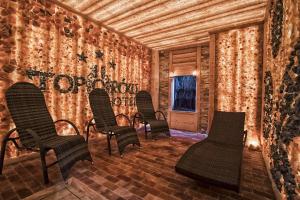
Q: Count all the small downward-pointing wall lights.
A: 2